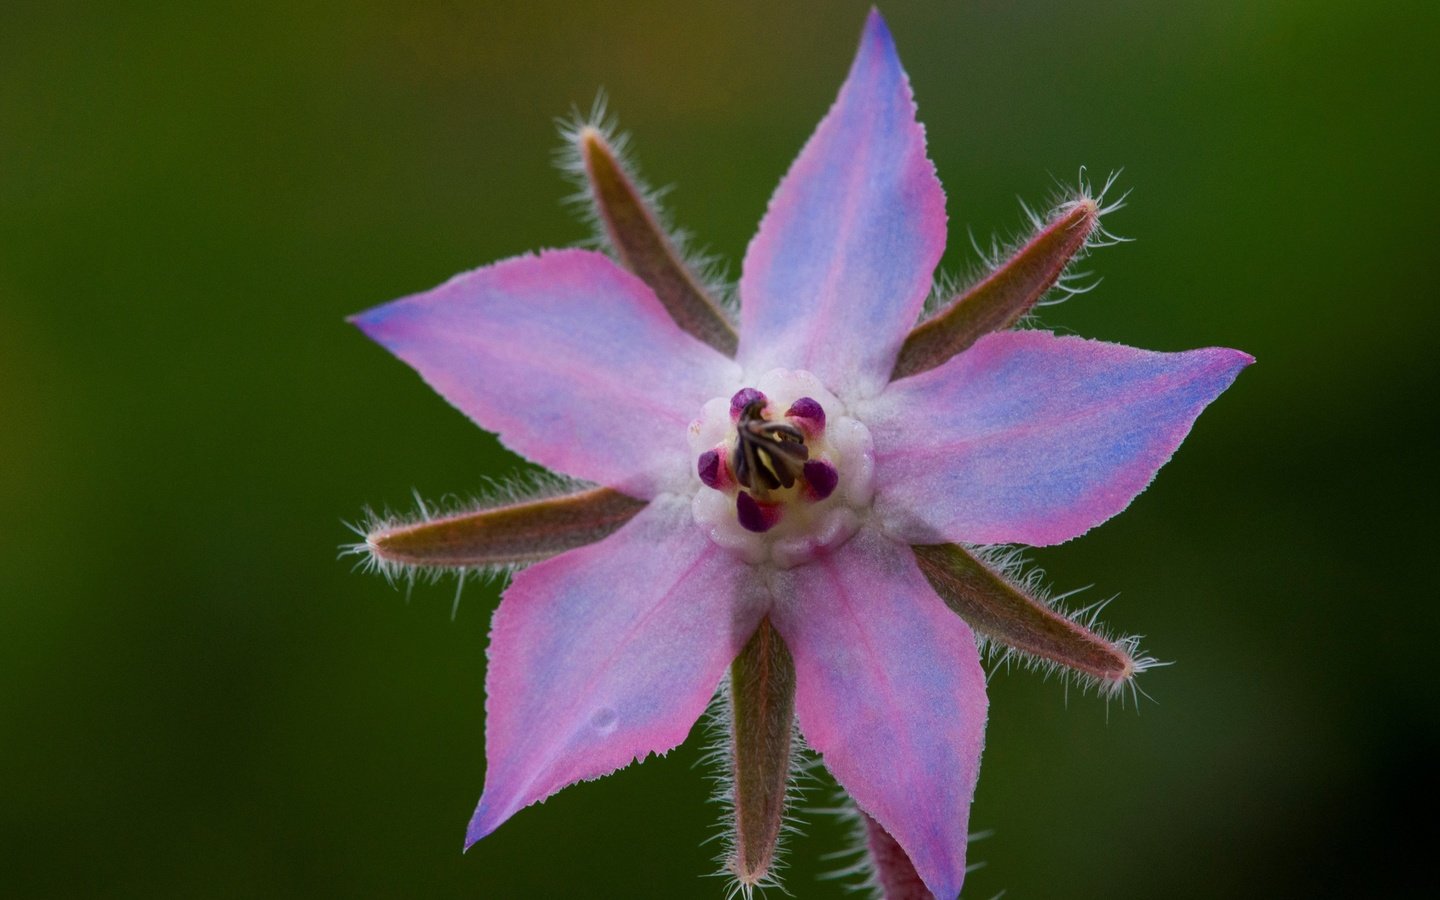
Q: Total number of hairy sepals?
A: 5